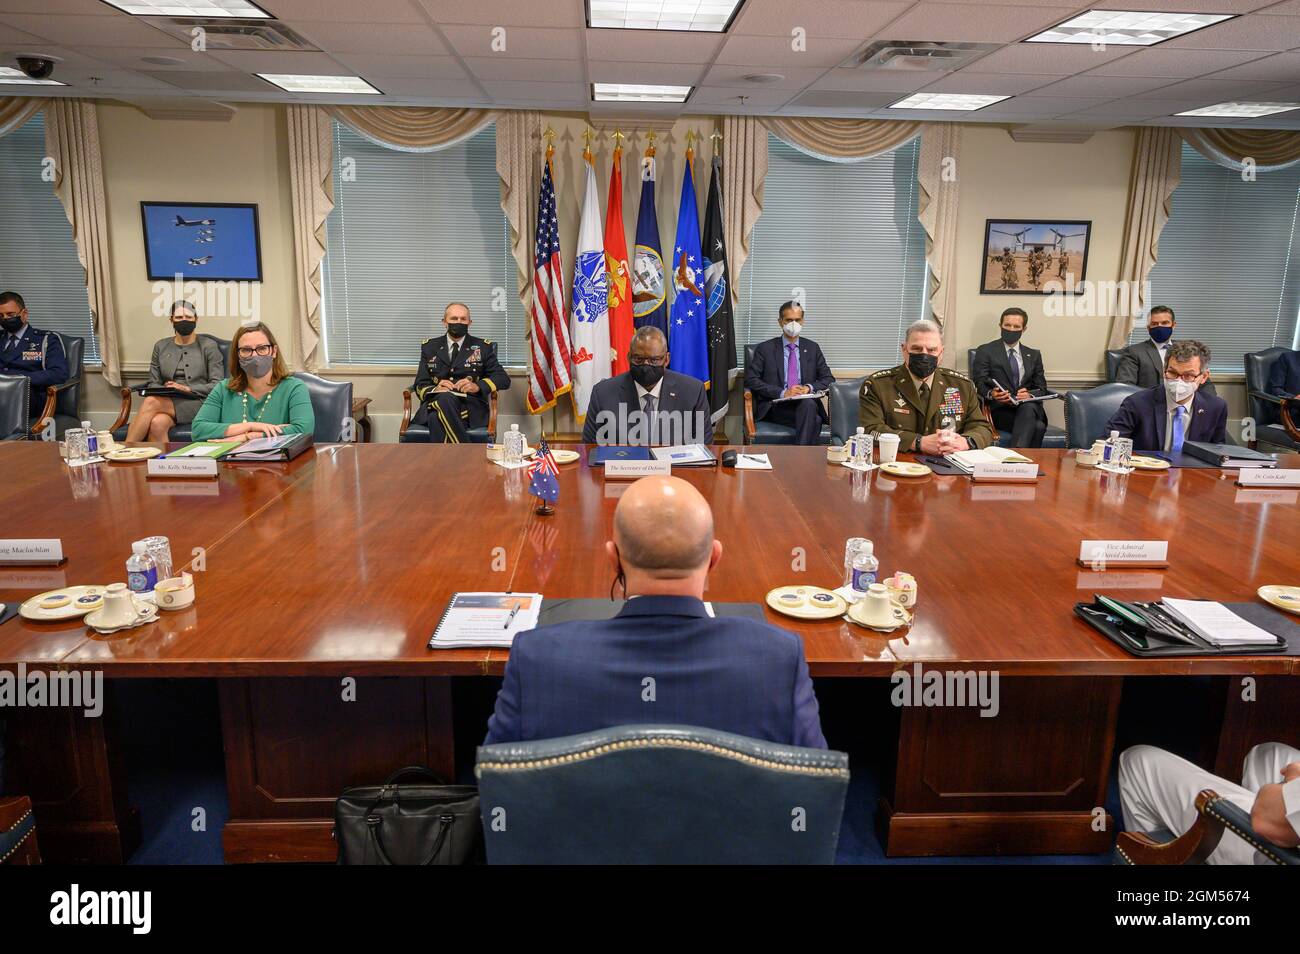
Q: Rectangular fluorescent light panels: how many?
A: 8